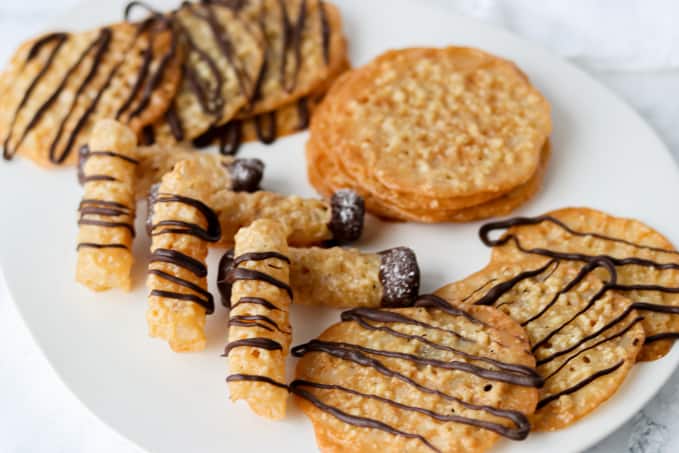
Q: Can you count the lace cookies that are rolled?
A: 6